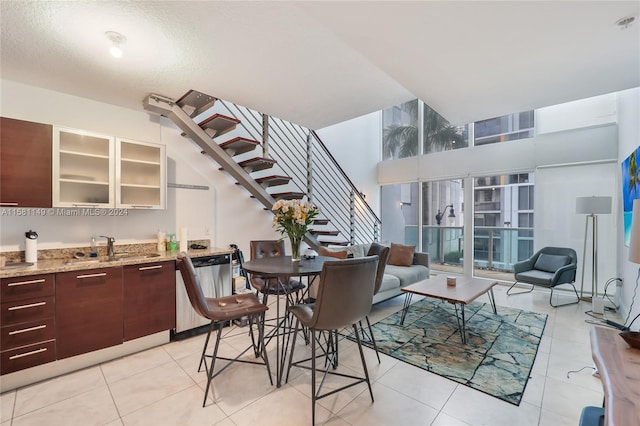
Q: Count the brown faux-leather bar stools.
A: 4